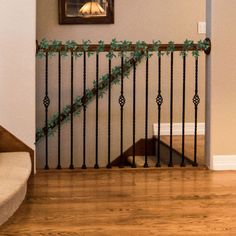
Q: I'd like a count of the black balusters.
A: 13